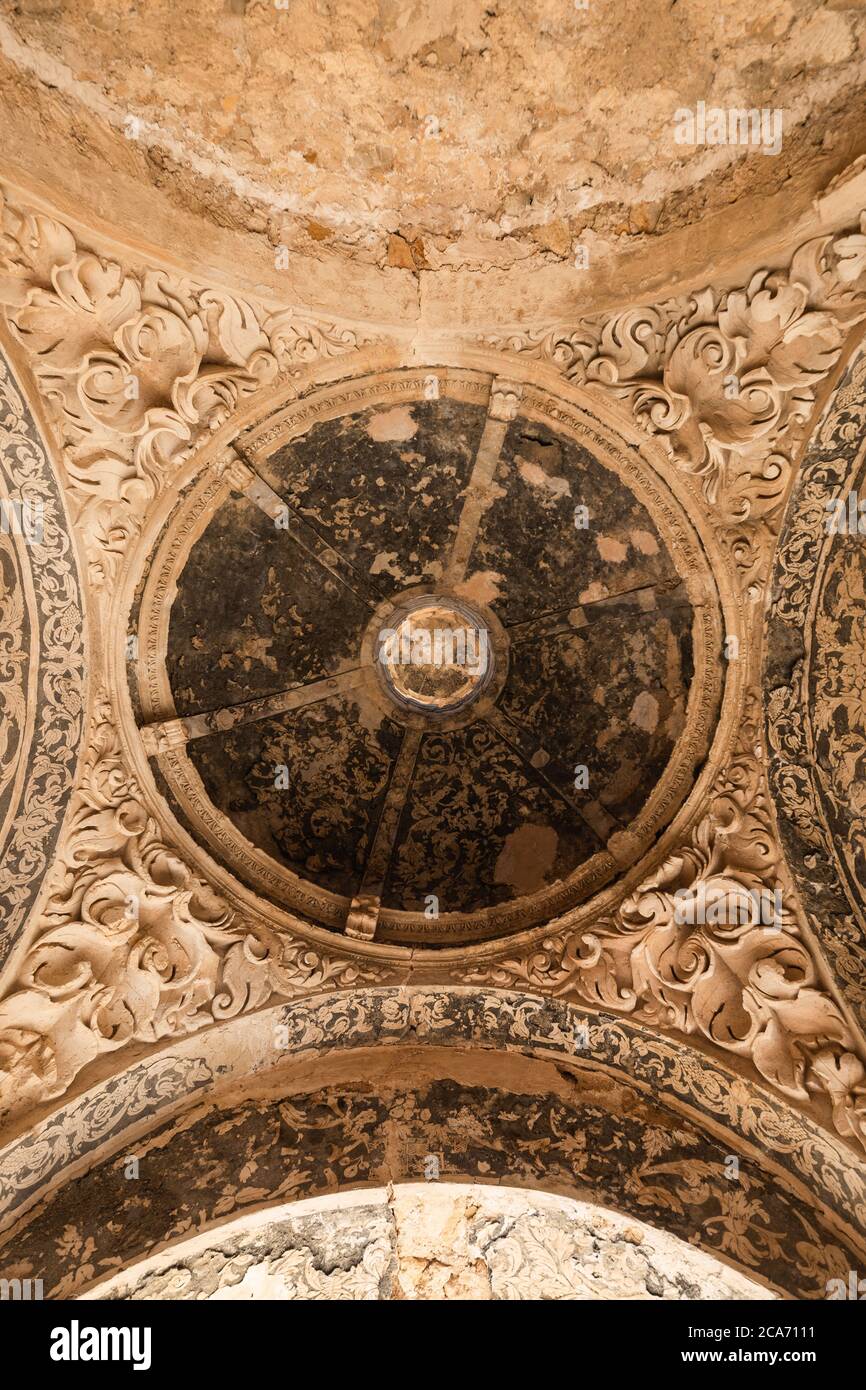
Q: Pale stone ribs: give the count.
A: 6